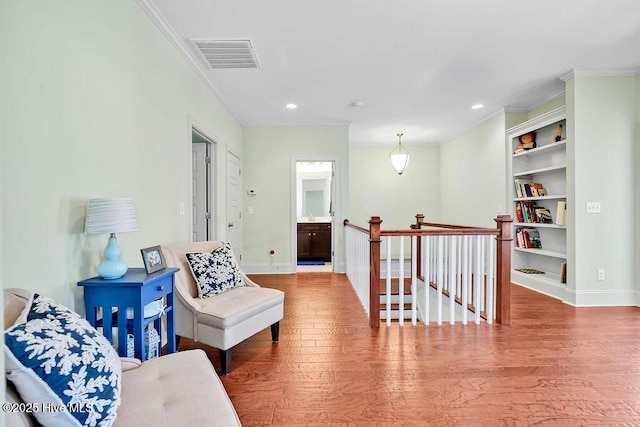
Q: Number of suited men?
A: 0